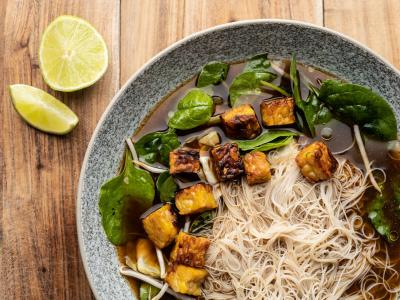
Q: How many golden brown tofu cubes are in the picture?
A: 10